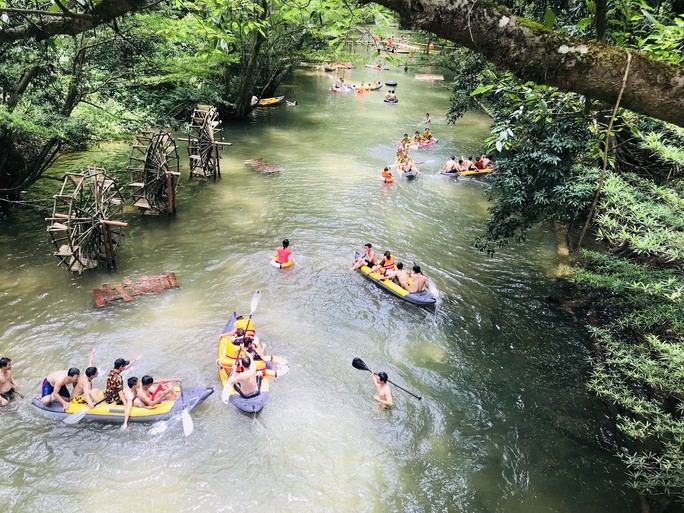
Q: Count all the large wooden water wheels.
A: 3